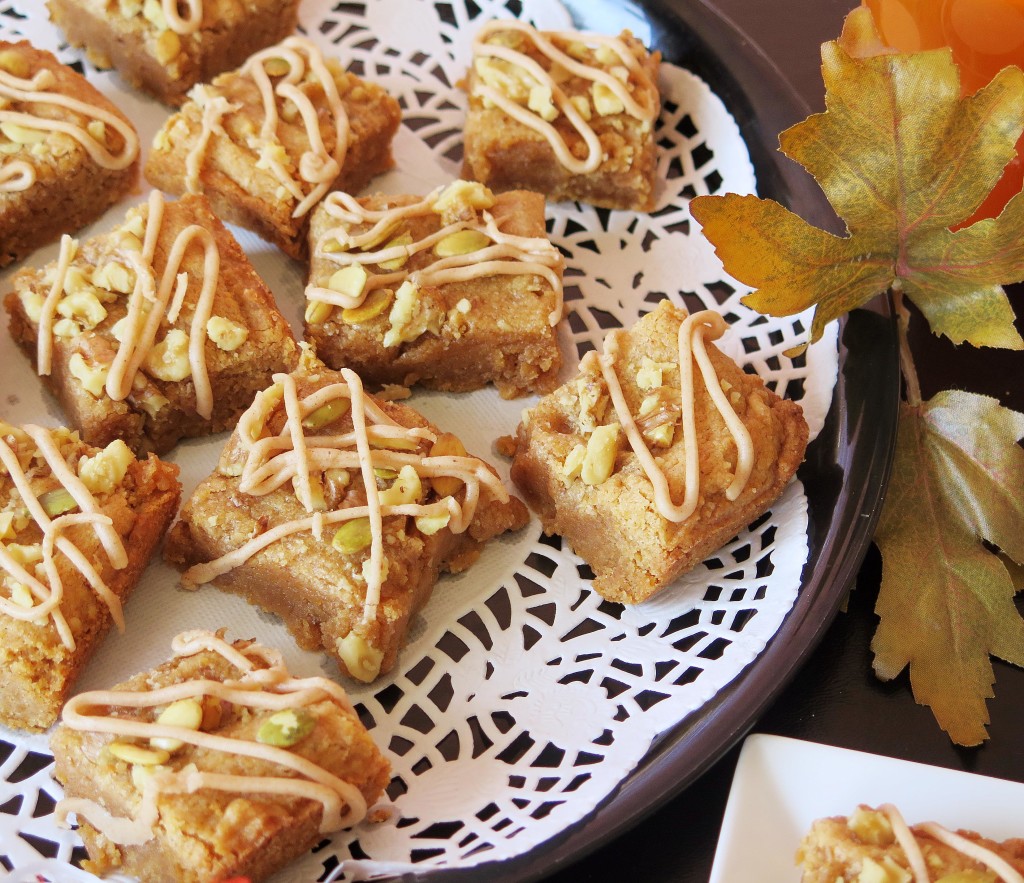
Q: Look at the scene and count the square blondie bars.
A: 11